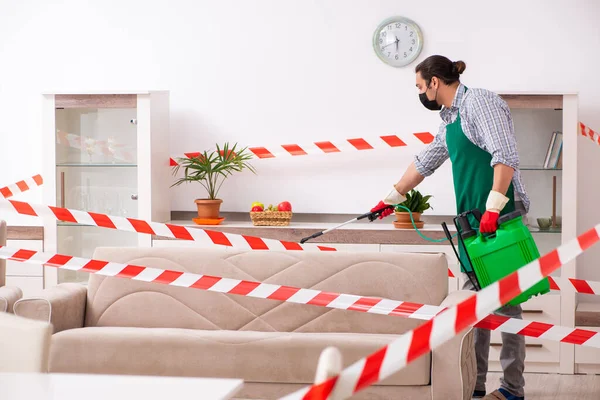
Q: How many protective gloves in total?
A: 2